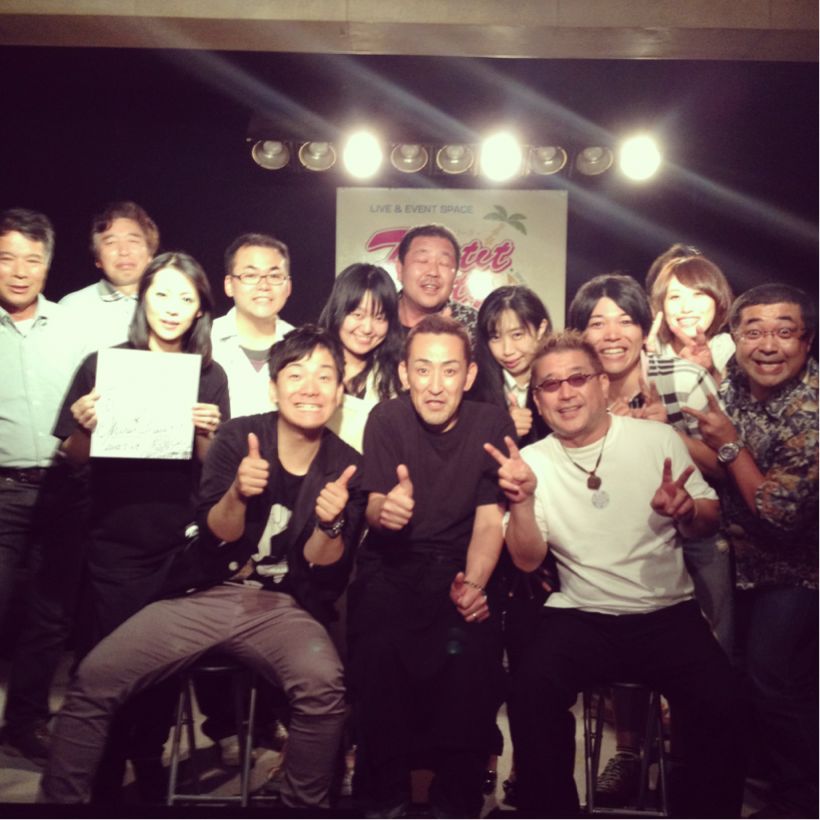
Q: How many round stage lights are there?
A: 9